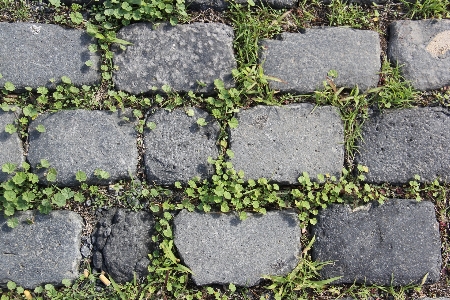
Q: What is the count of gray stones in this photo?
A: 13